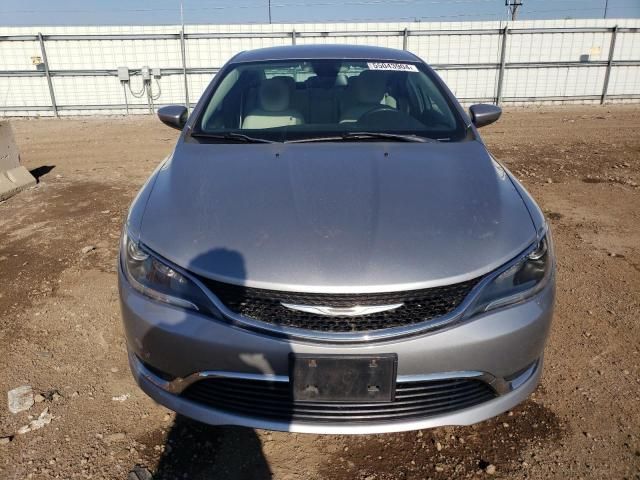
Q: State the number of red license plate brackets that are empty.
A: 0